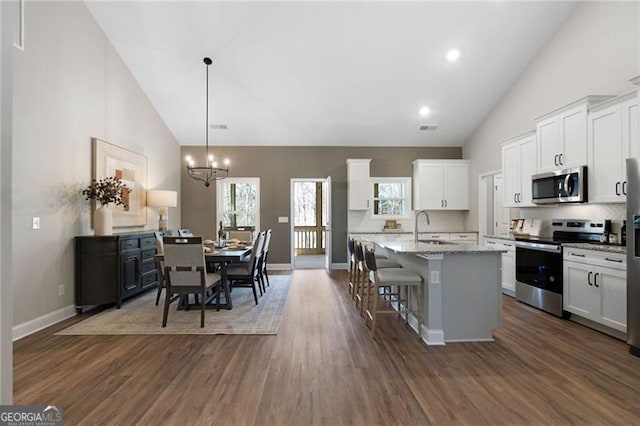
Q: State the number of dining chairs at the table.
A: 6